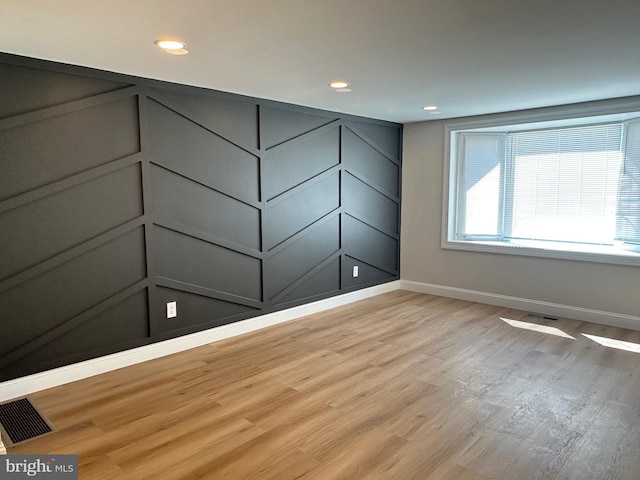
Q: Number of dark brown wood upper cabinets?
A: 0